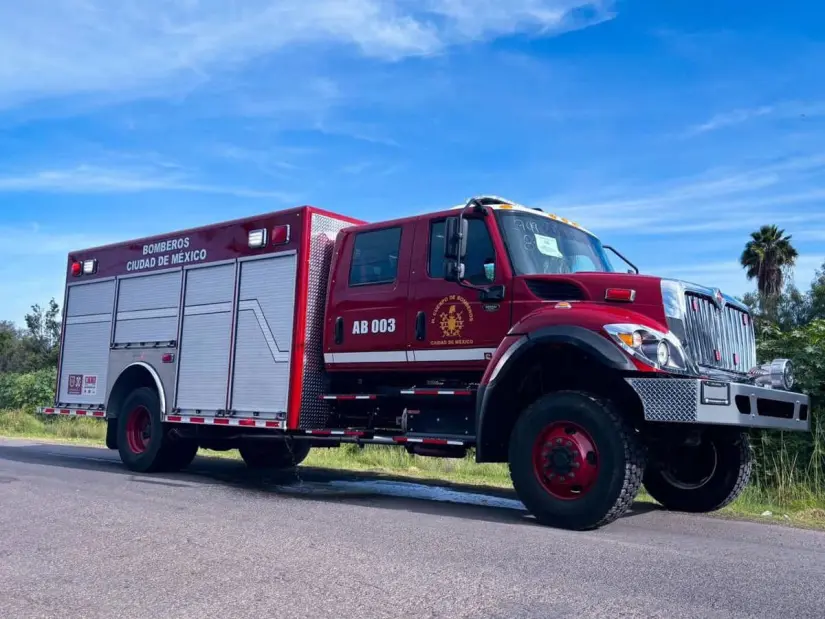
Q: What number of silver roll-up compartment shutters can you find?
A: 4